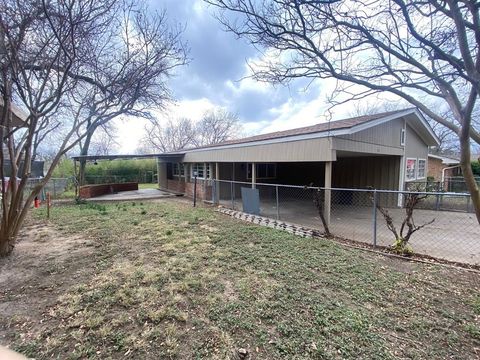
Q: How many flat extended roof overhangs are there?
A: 1